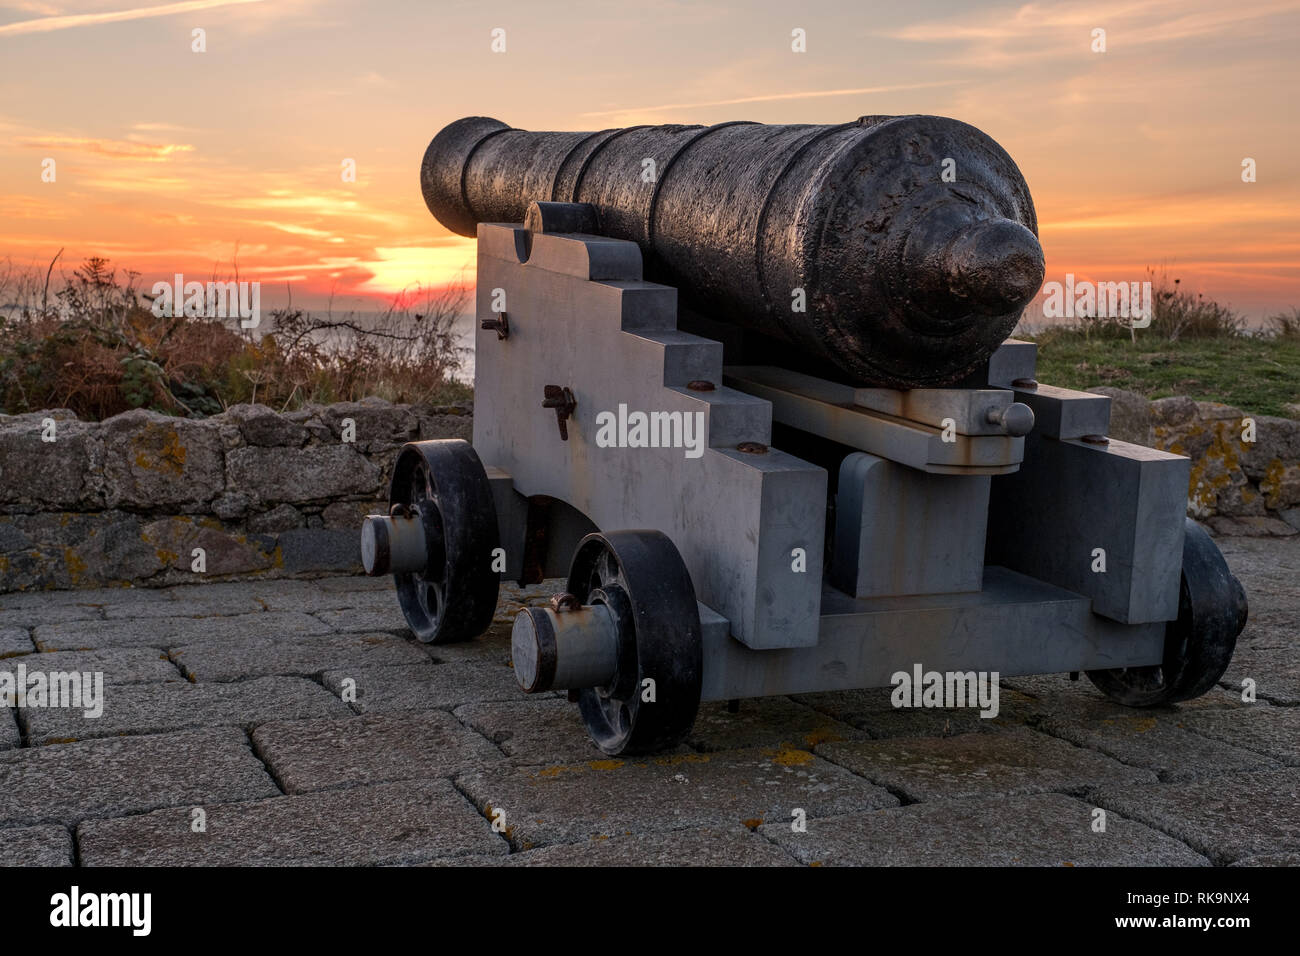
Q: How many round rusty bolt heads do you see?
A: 4